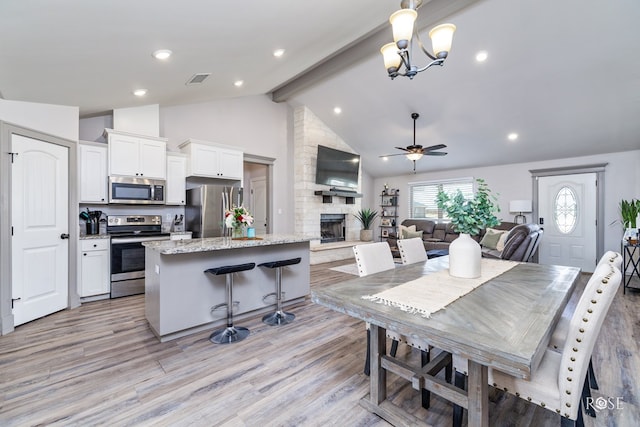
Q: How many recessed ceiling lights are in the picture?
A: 8